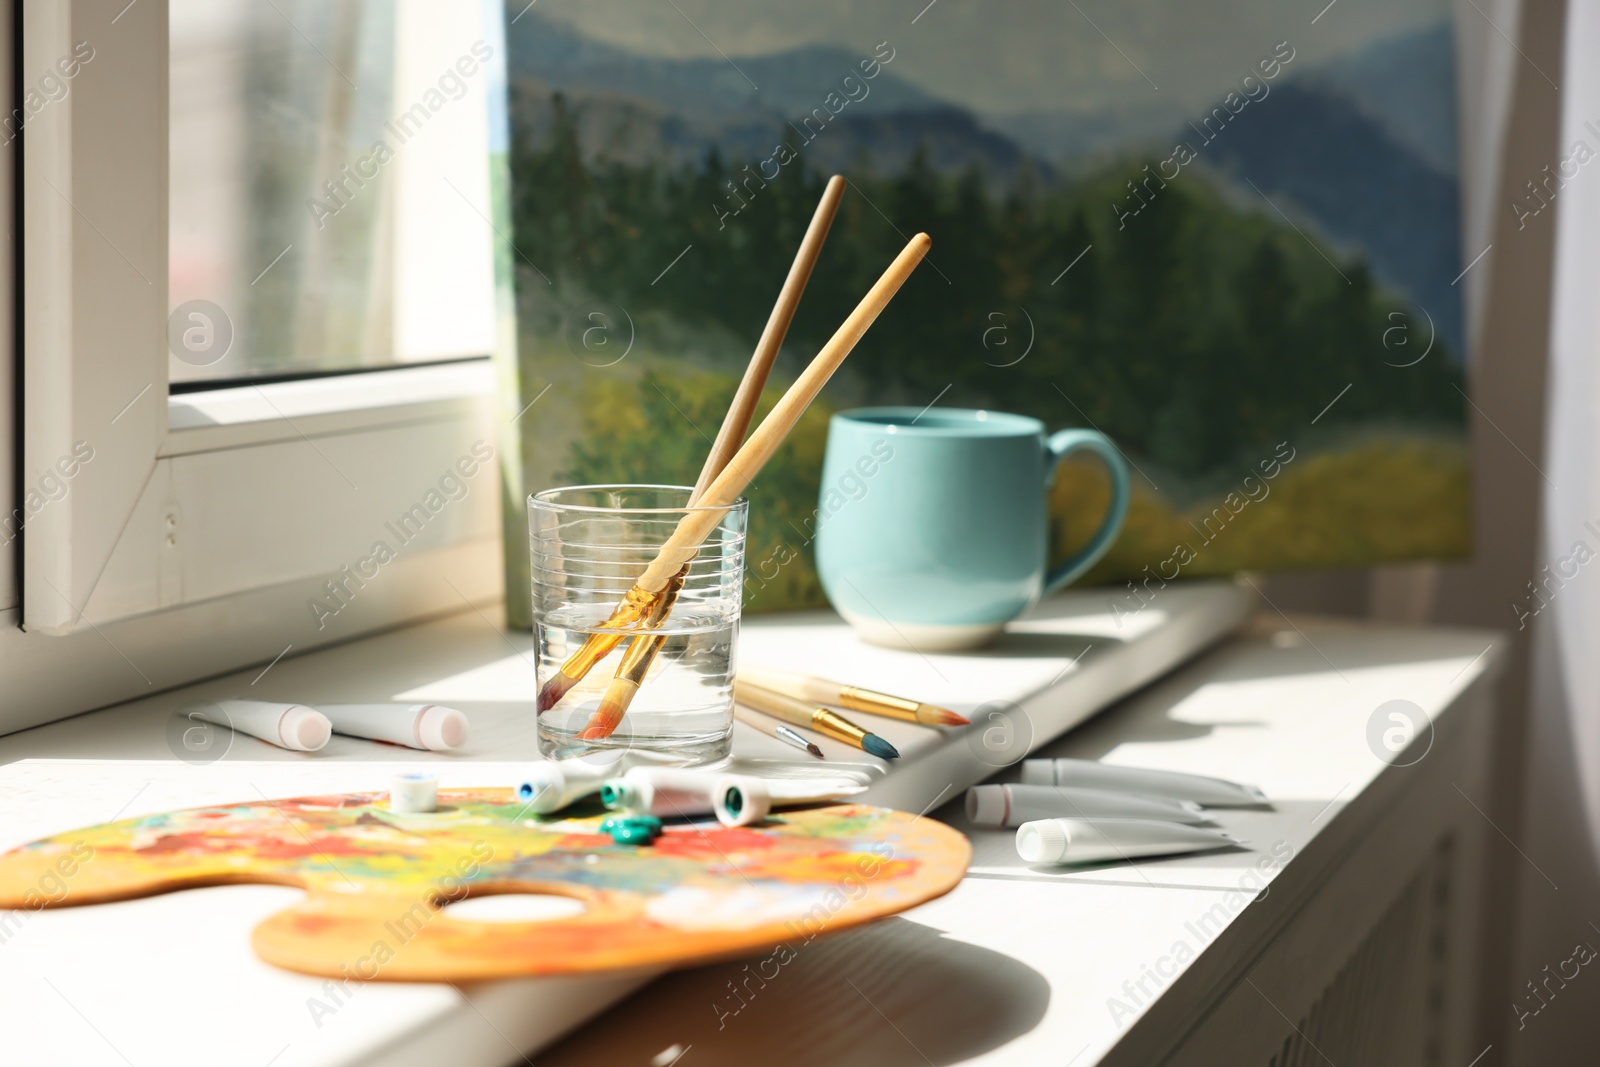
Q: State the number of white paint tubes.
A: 7